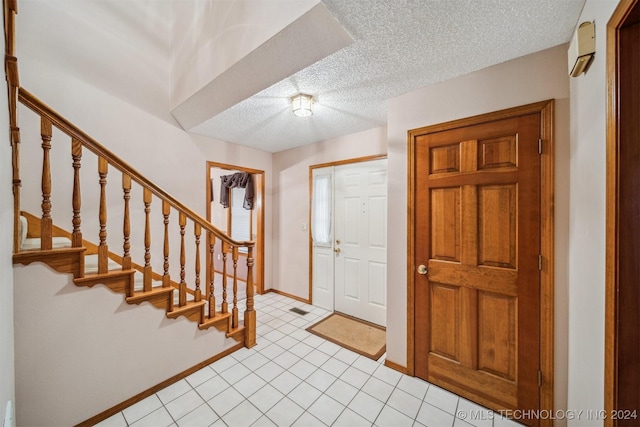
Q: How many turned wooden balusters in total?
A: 11